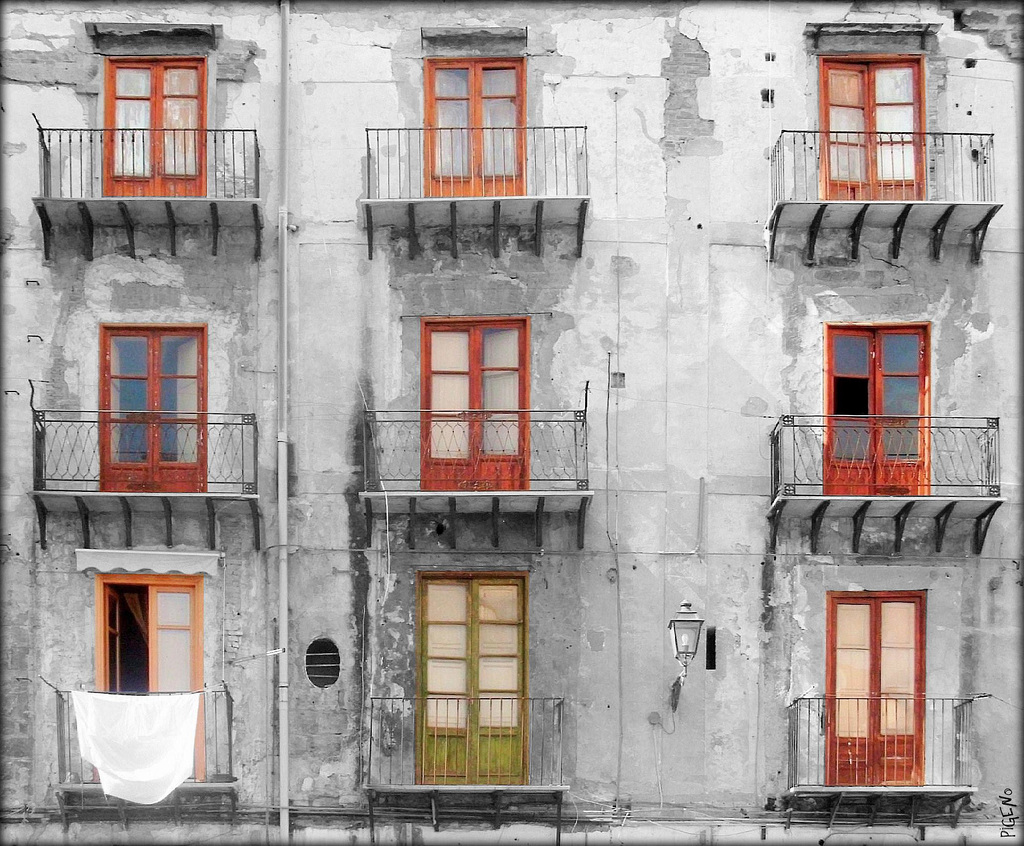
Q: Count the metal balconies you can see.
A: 9